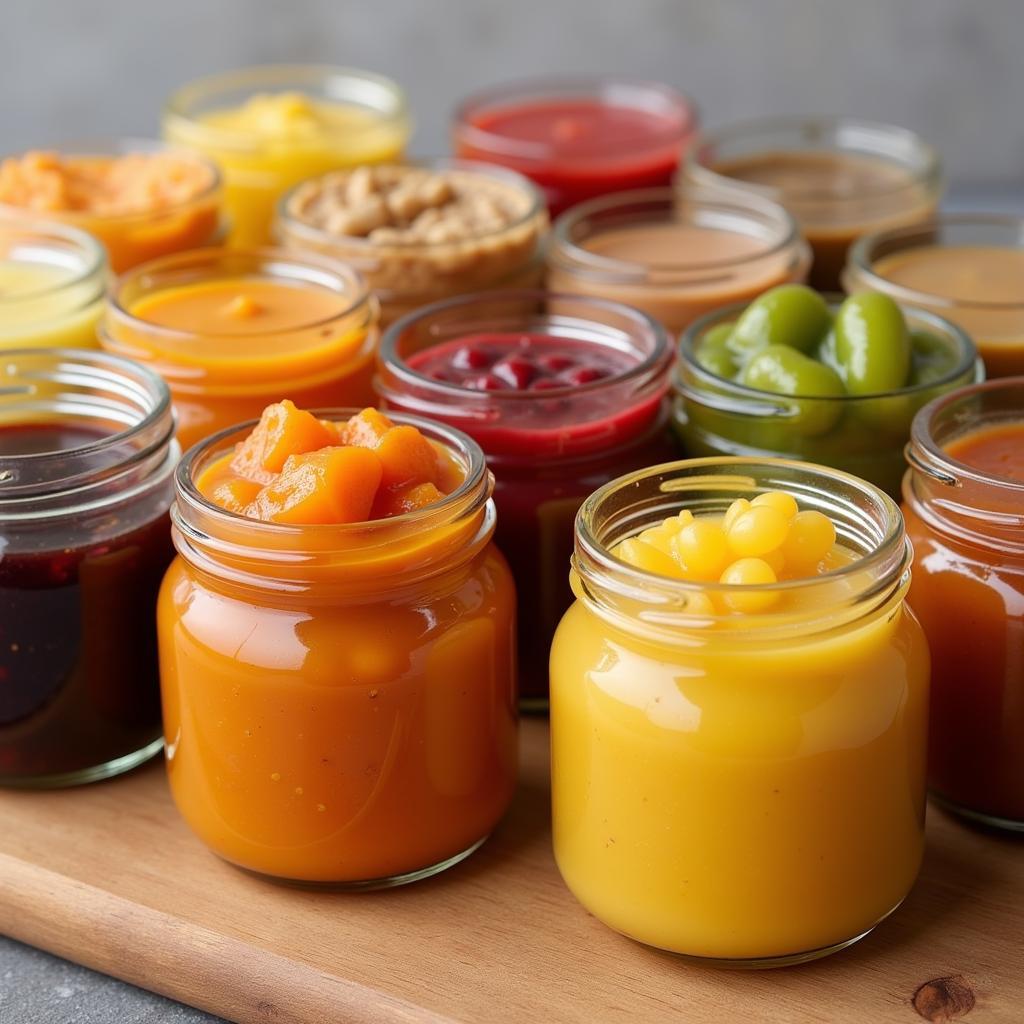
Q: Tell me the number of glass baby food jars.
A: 15